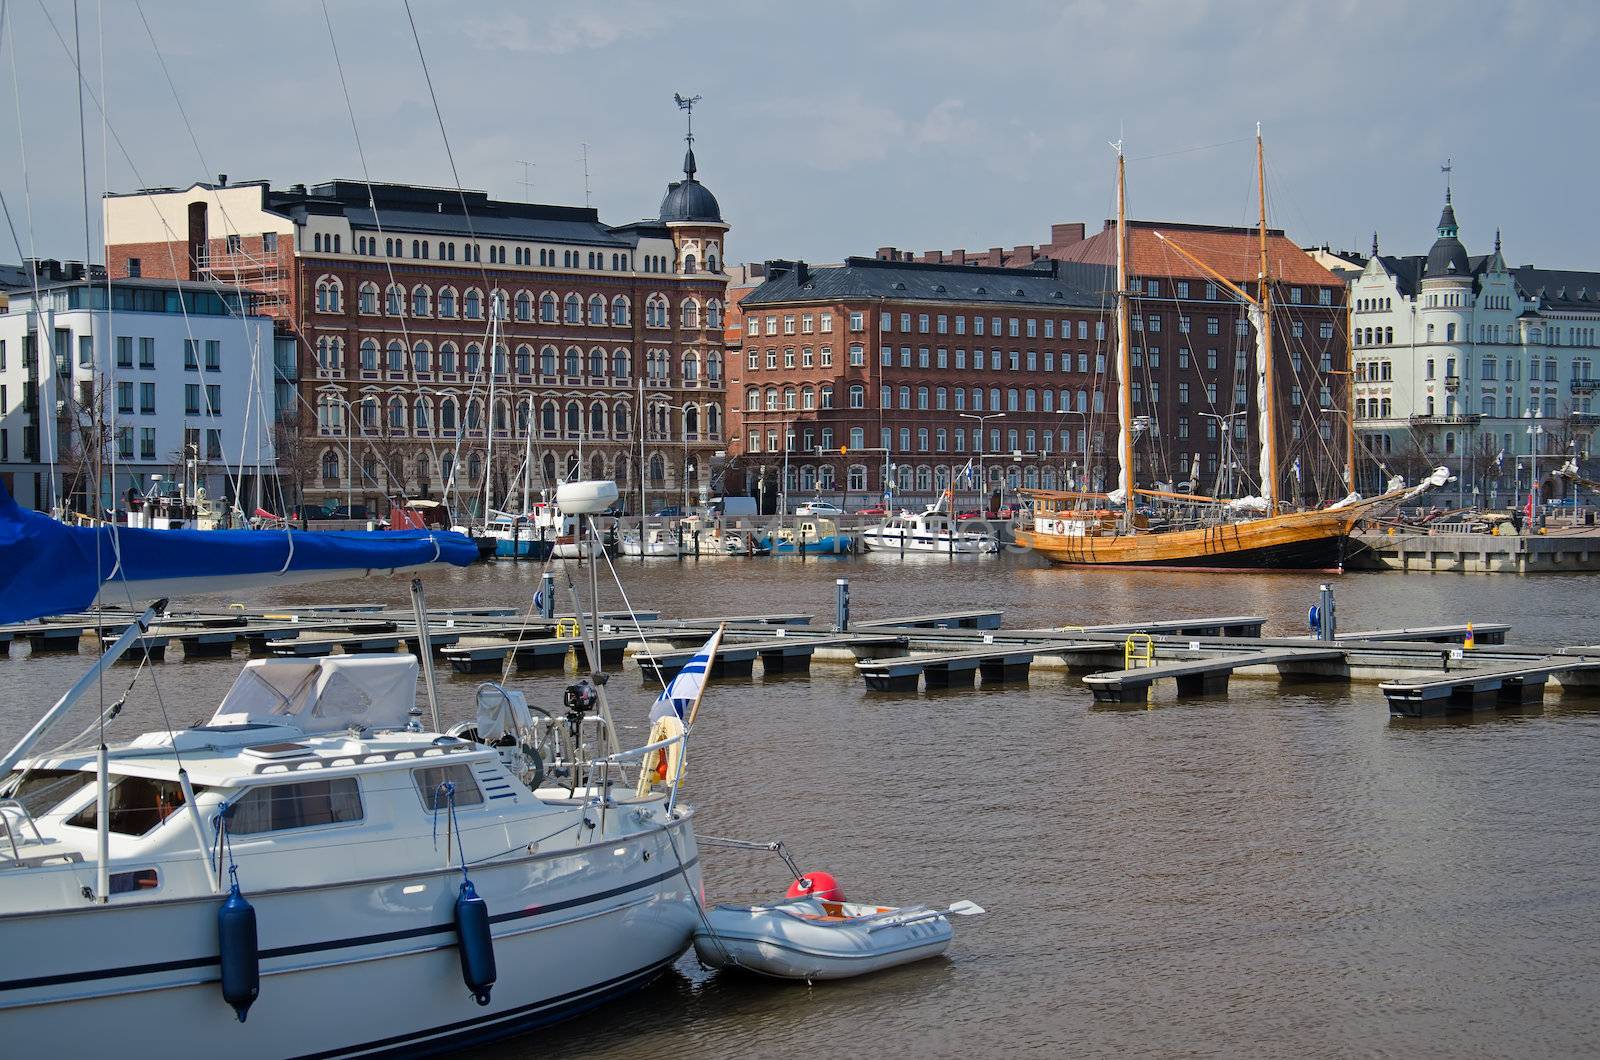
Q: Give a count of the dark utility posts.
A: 3